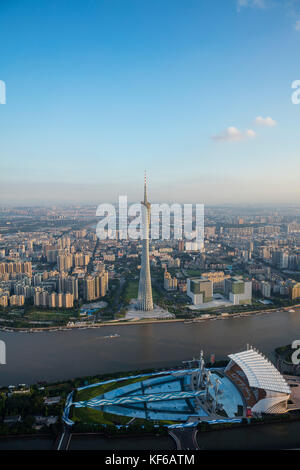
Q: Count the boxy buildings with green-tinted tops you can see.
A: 2